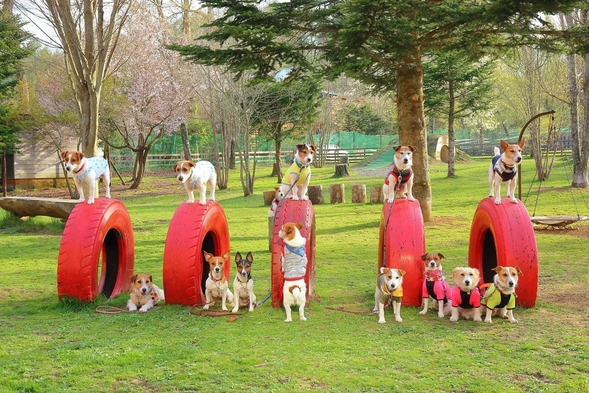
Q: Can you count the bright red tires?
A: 5